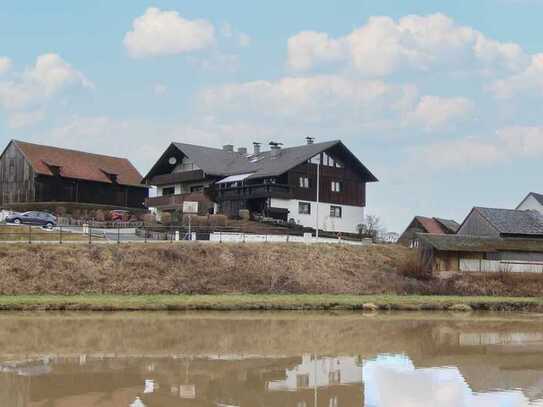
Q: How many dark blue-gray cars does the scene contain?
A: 1